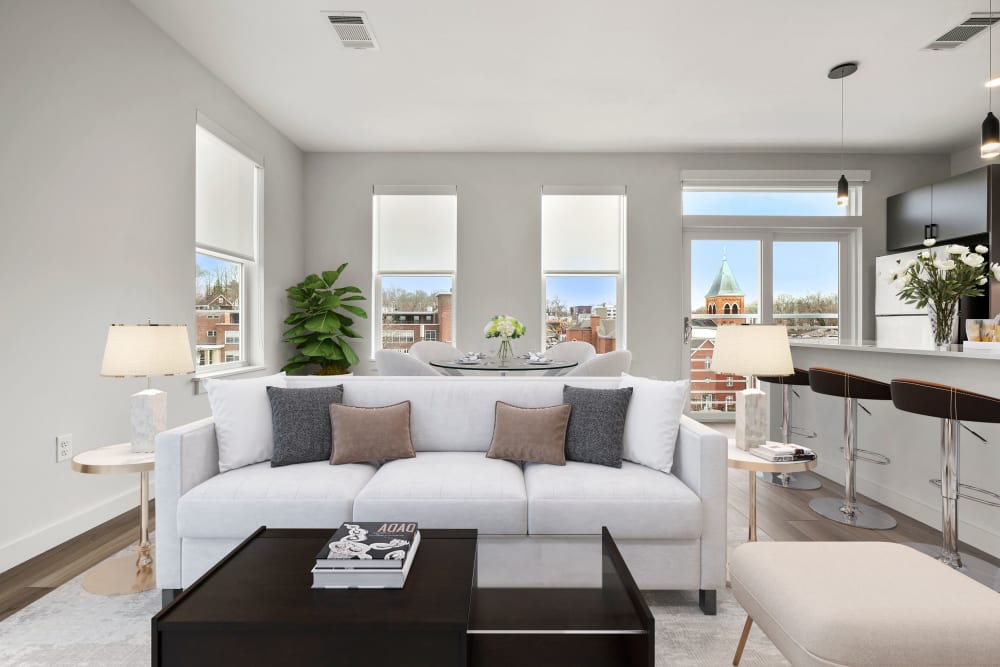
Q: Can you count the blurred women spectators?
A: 0